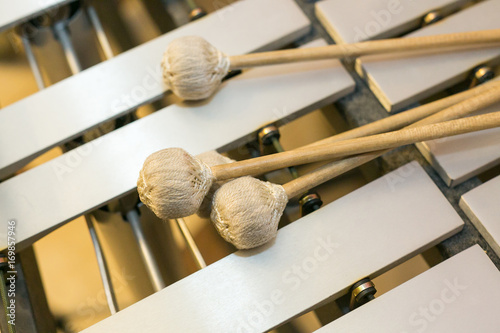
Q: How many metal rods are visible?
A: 6